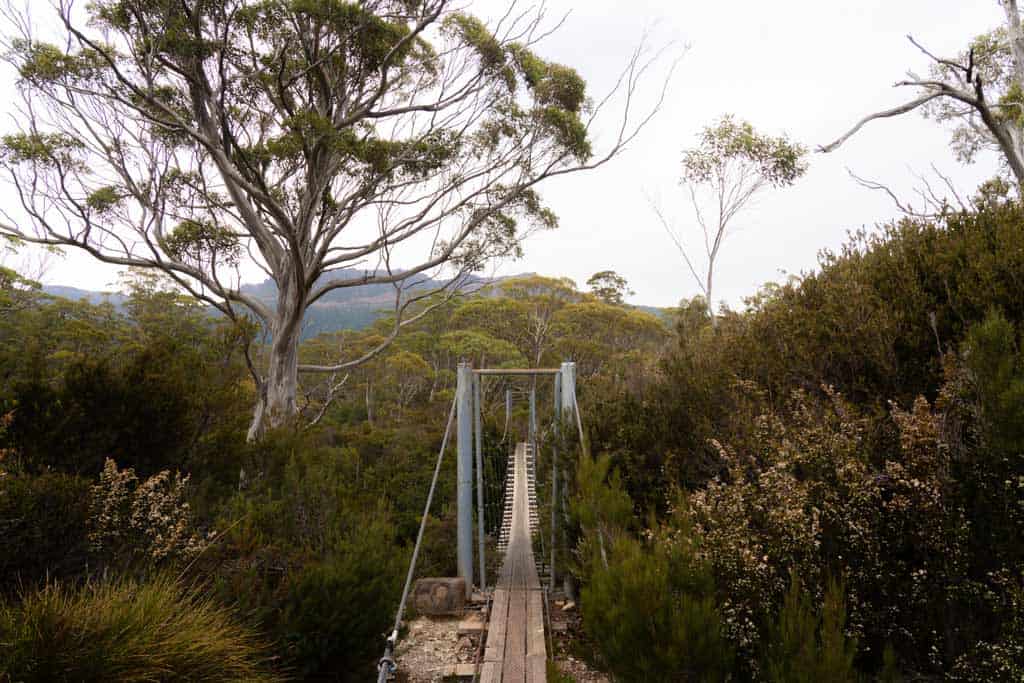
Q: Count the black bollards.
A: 0